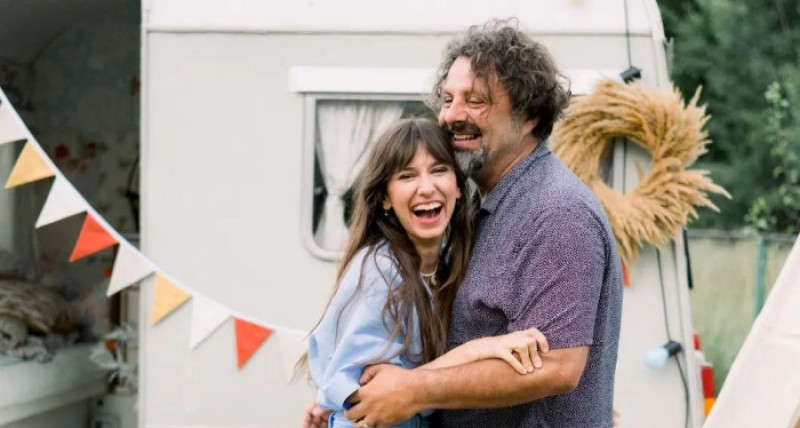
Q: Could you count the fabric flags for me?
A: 9